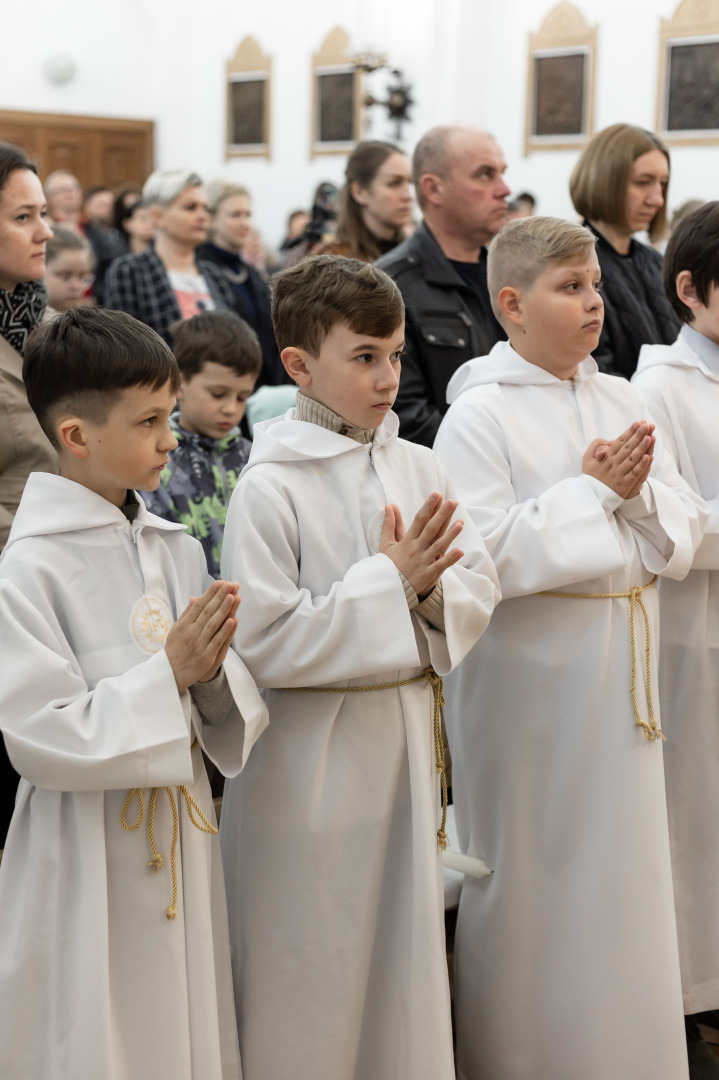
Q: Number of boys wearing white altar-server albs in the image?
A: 4